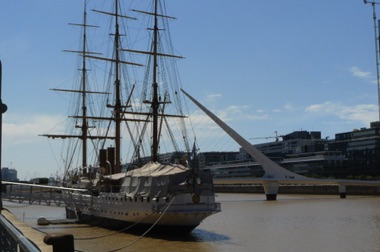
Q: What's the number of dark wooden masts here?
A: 3